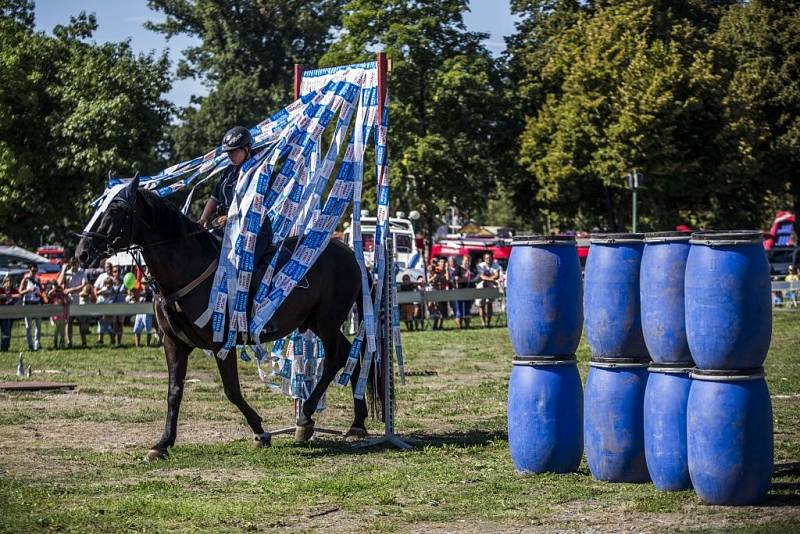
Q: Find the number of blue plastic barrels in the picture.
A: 8